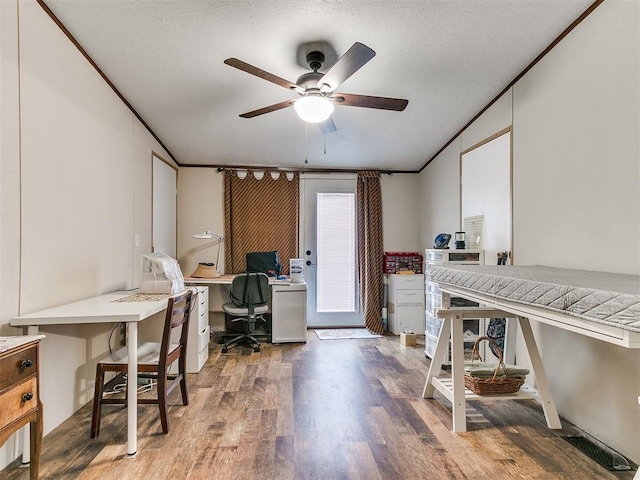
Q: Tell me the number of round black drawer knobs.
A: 2